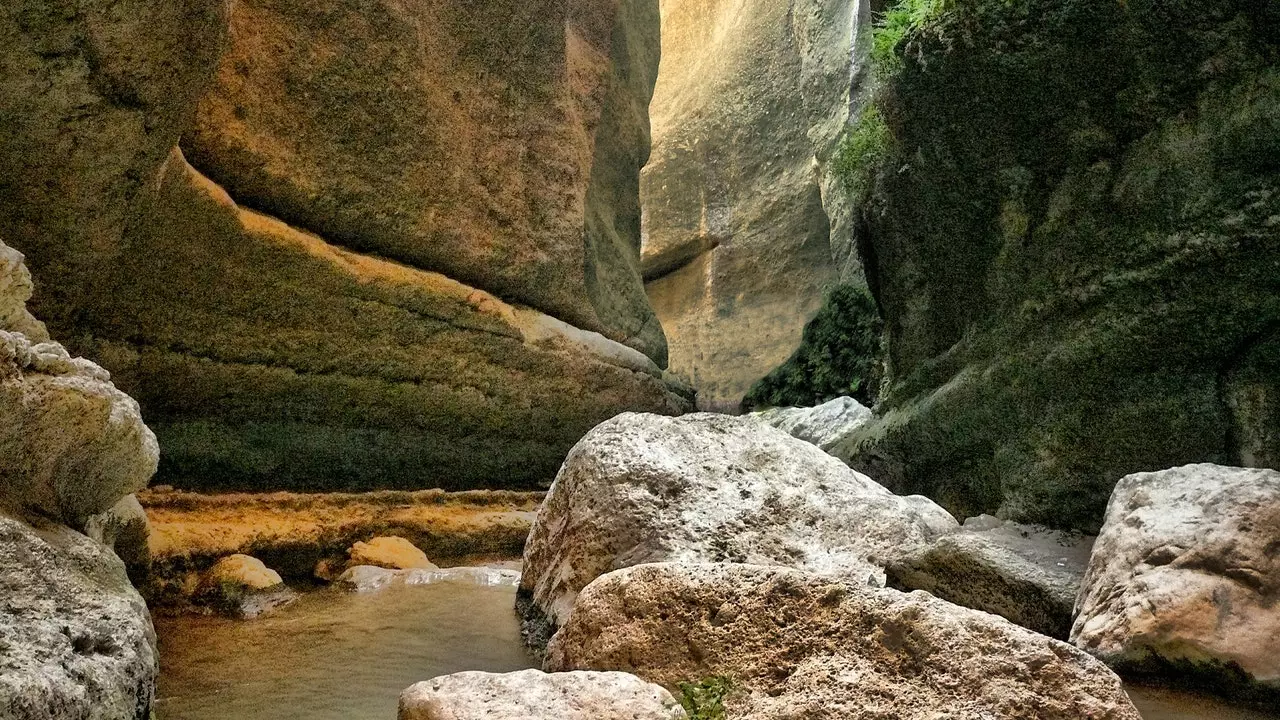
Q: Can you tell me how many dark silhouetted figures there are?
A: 0